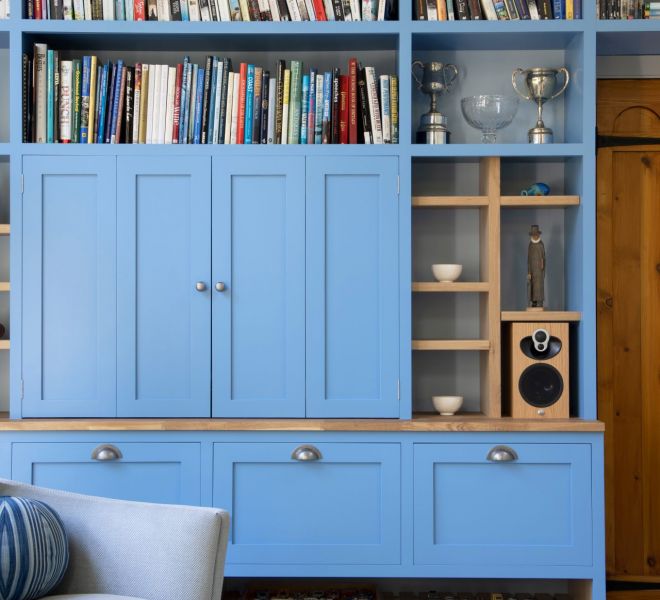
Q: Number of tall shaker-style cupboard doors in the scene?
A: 4